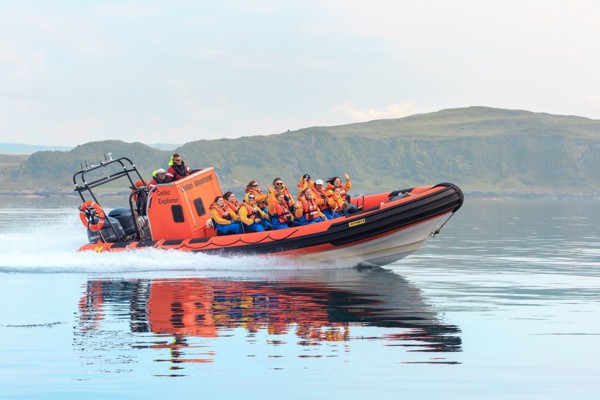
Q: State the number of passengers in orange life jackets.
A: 11